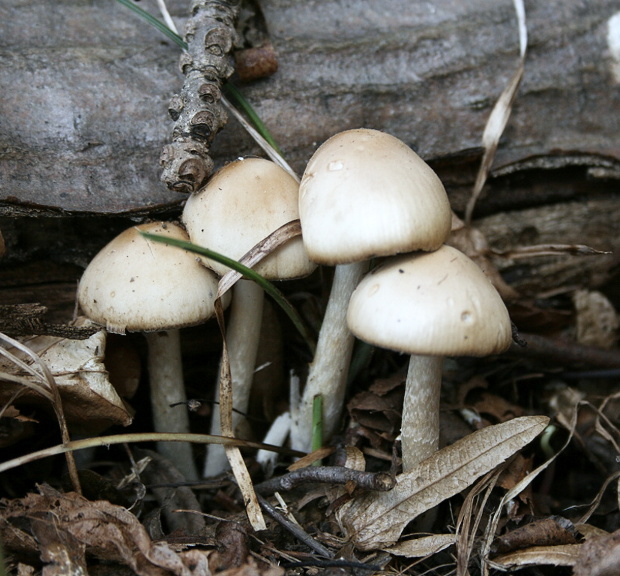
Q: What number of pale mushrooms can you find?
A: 4